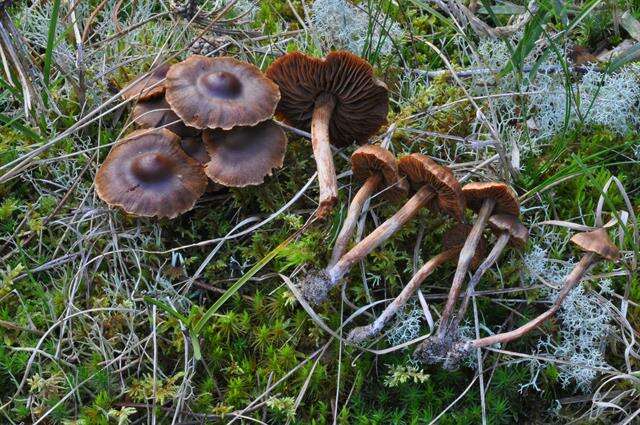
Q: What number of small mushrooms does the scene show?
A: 6